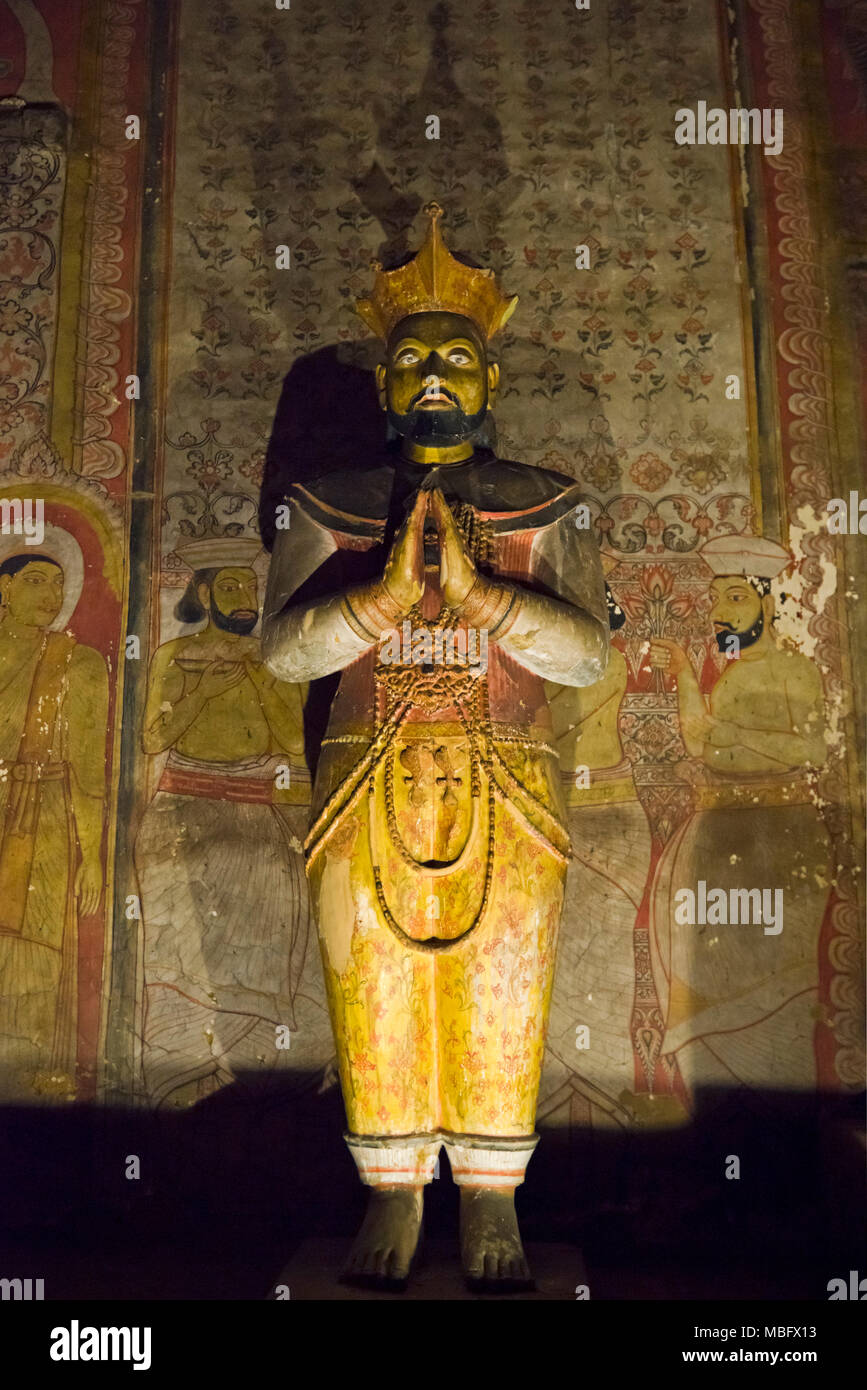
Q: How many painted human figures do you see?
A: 4